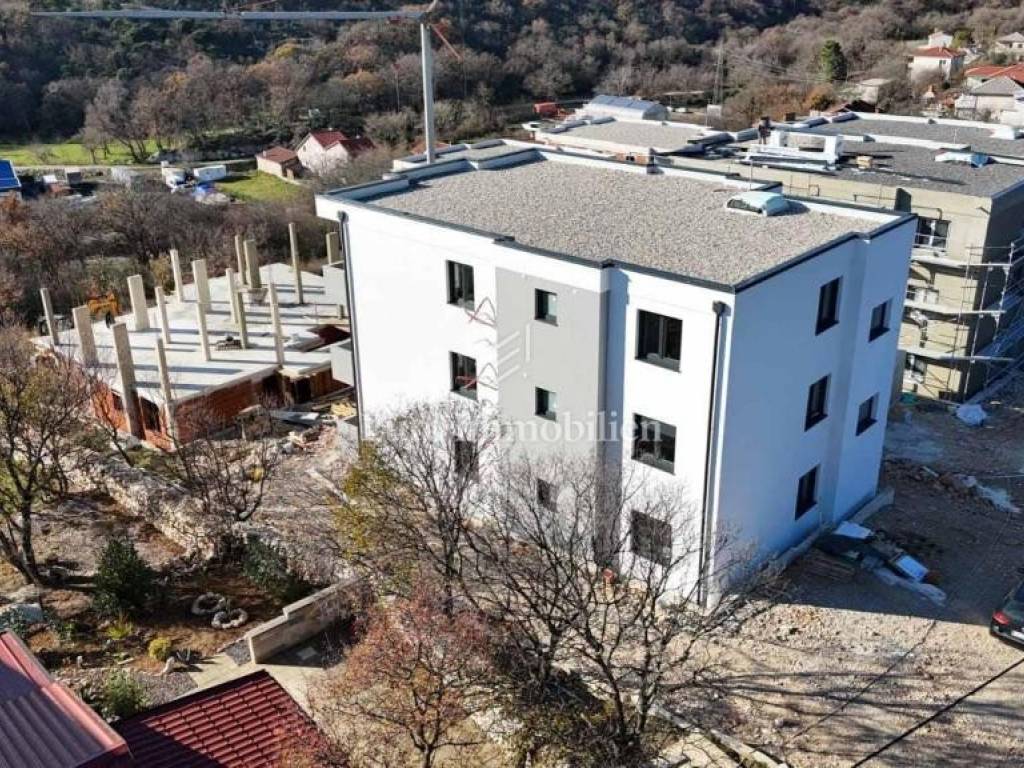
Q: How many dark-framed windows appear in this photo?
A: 14